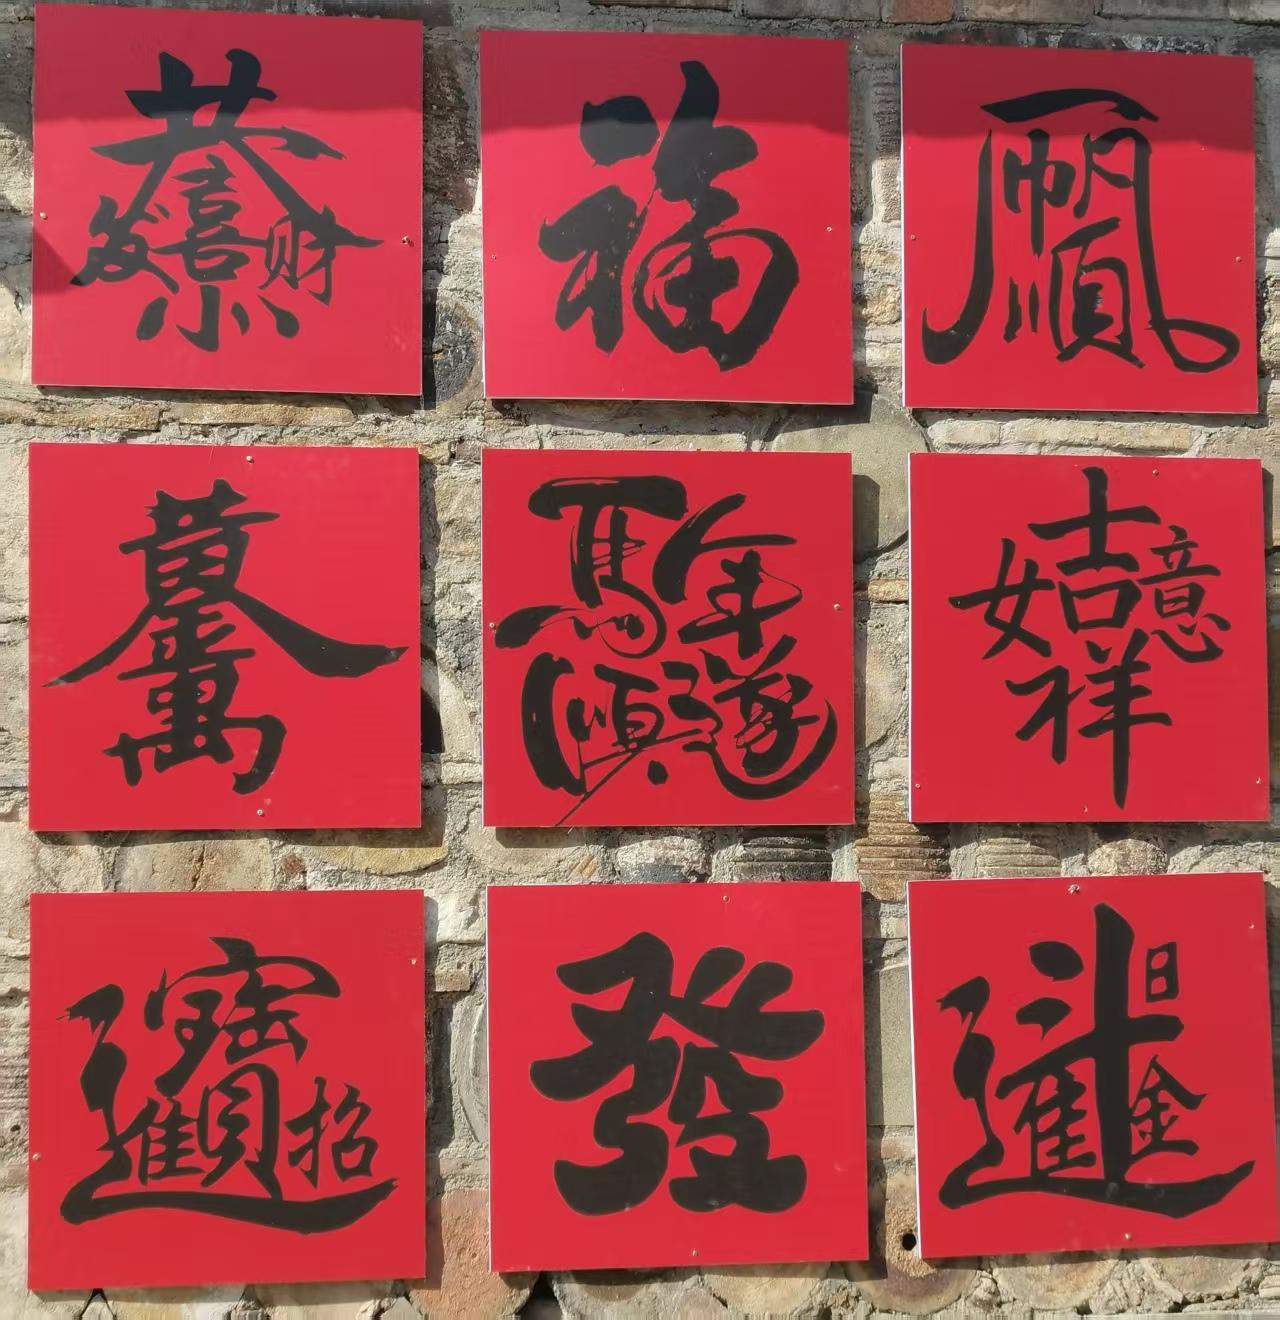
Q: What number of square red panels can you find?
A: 9